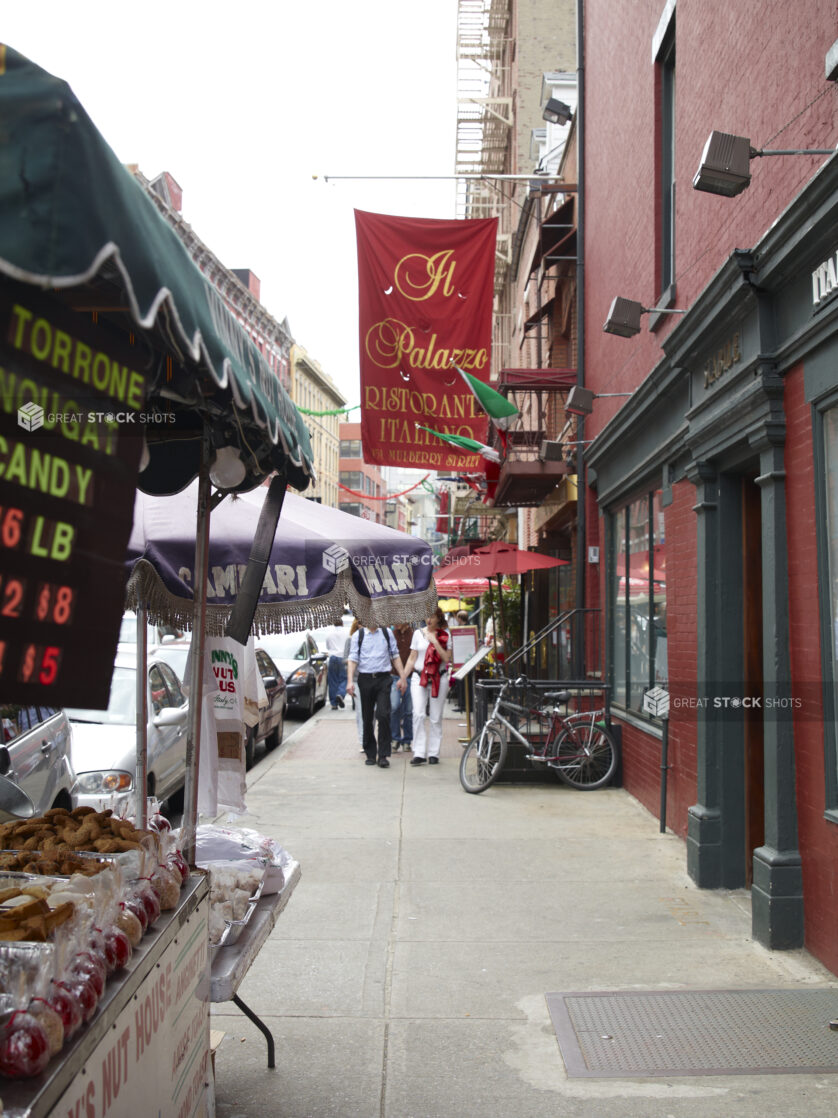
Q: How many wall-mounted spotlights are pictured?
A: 5